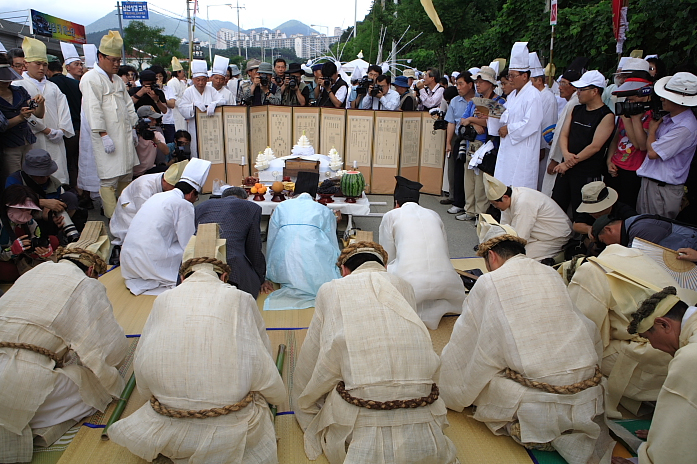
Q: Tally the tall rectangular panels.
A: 10